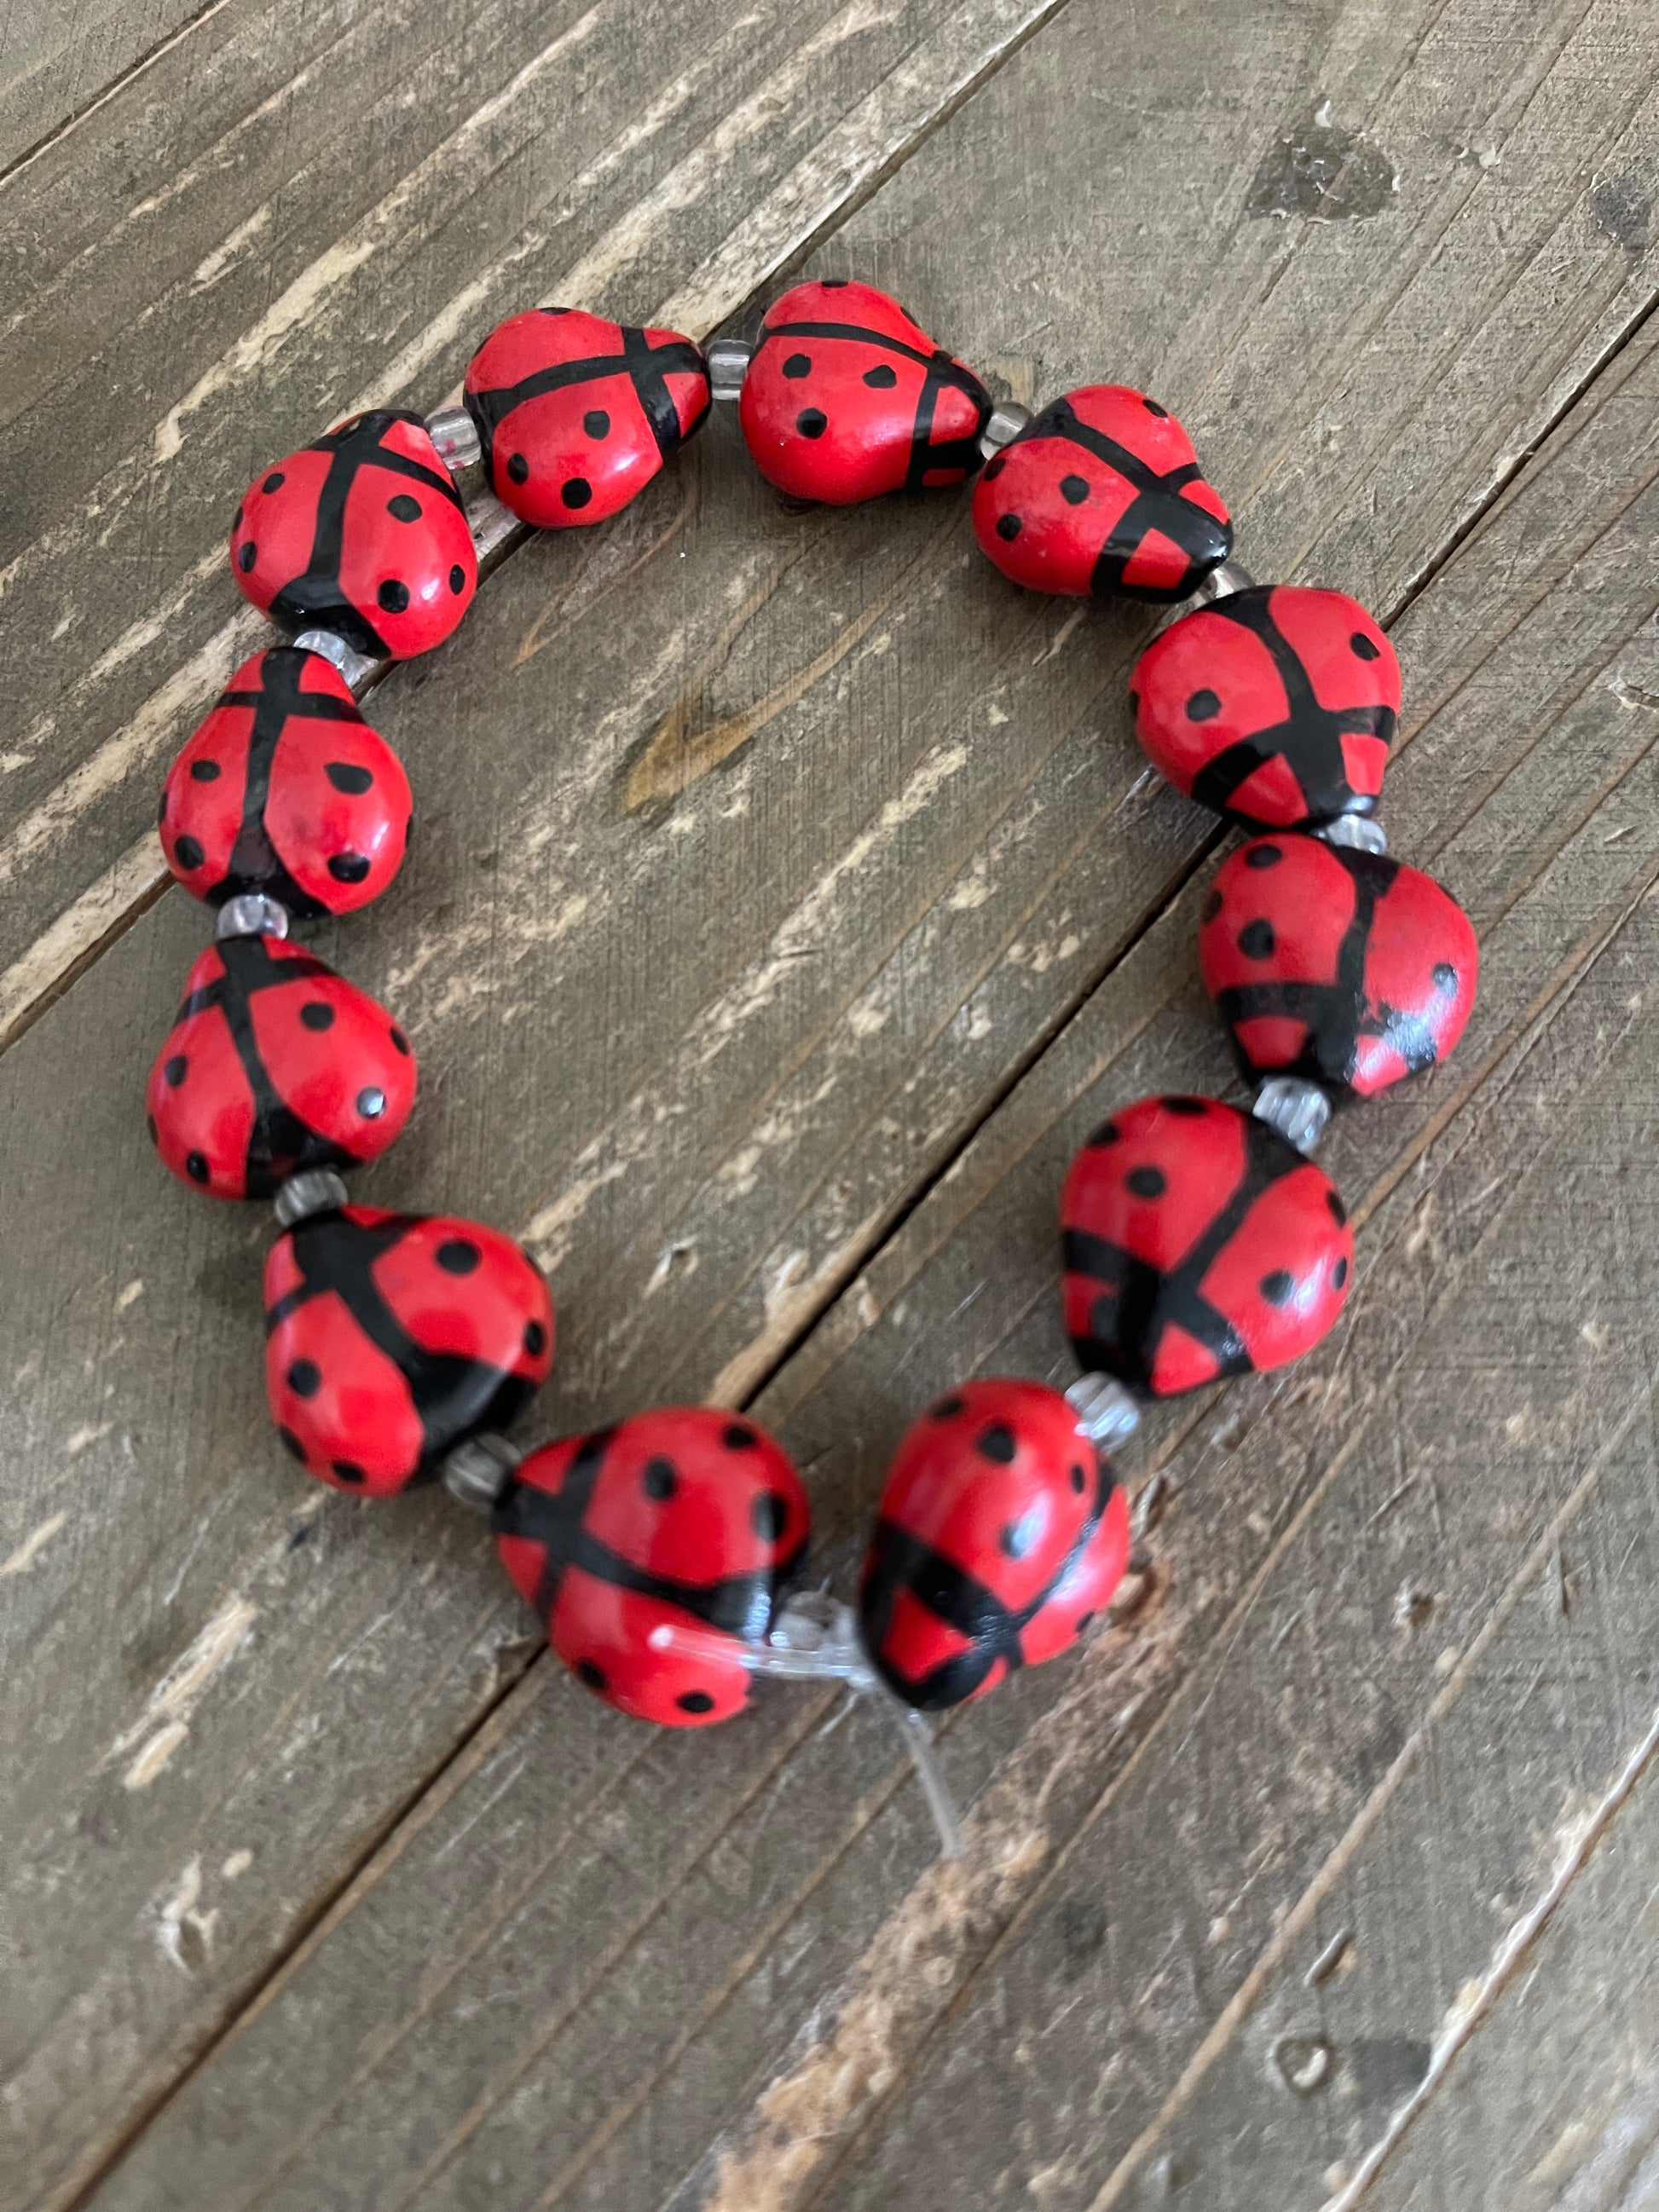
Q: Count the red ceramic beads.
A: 12